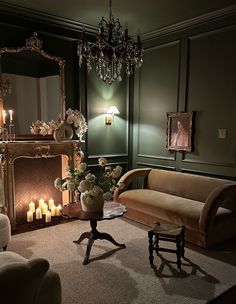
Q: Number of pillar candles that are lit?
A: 9